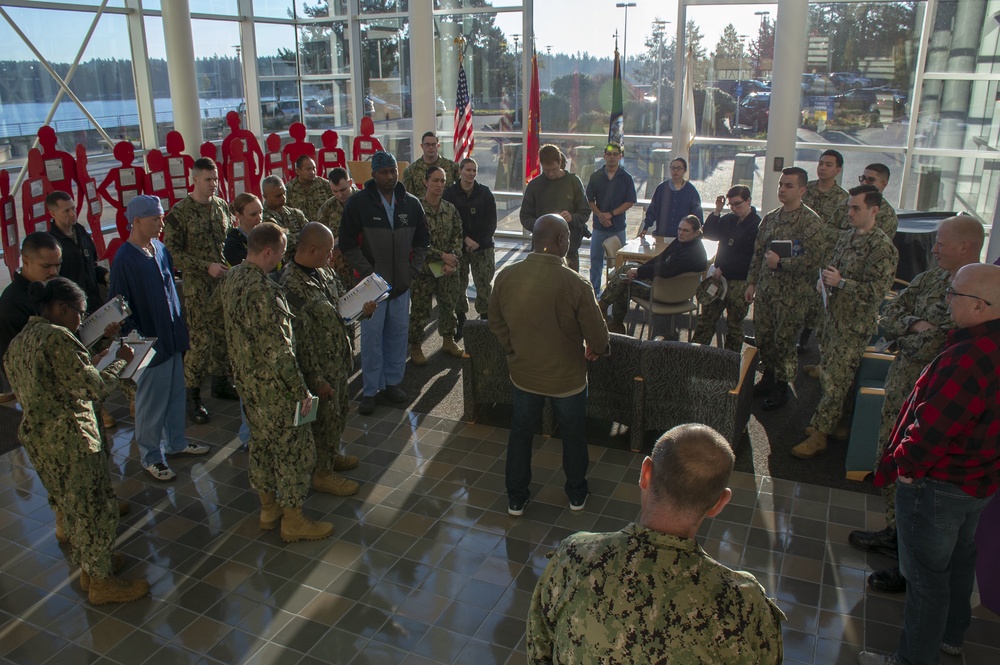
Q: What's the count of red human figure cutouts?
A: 14